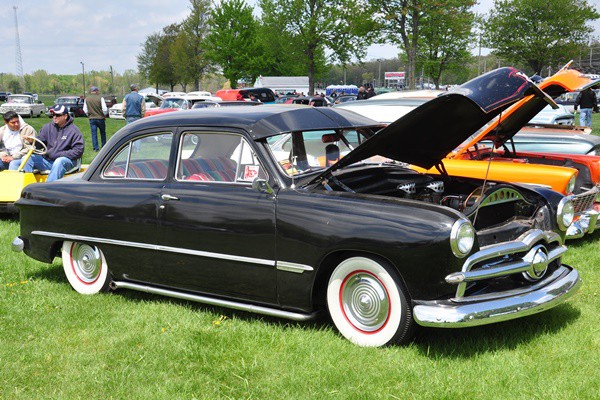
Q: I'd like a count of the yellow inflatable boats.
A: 0